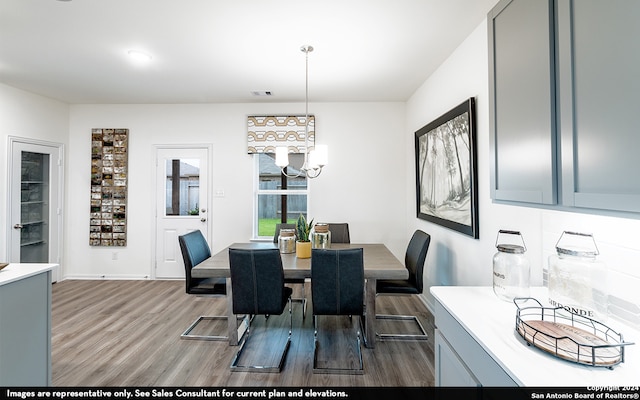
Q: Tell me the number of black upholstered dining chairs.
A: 6